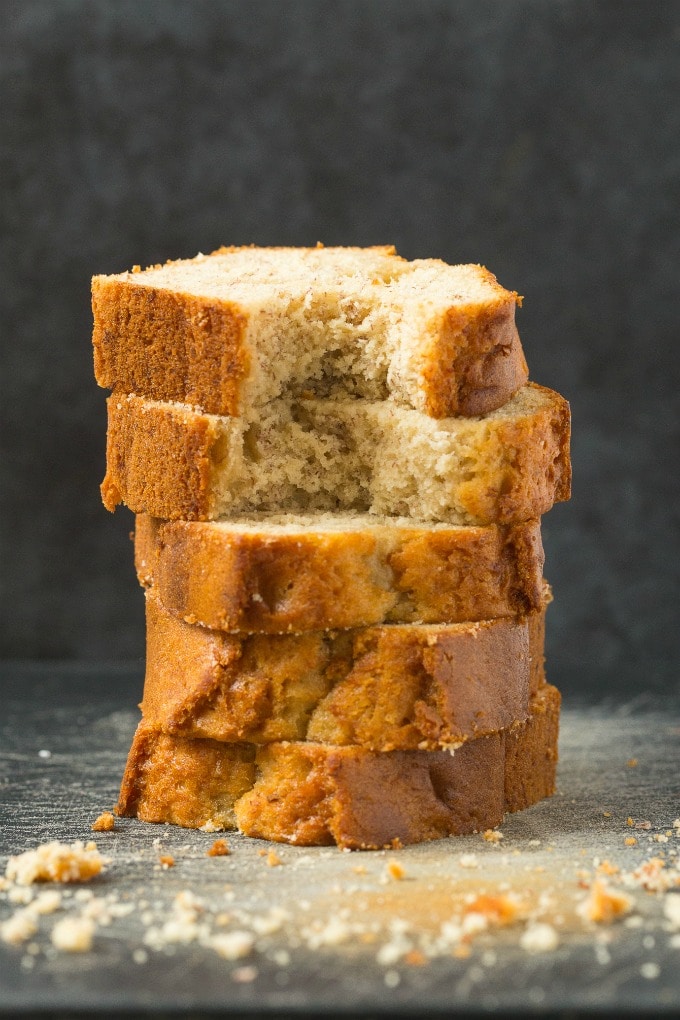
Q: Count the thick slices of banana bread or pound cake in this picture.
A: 5